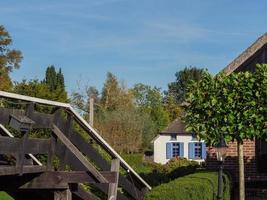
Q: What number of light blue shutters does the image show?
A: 4